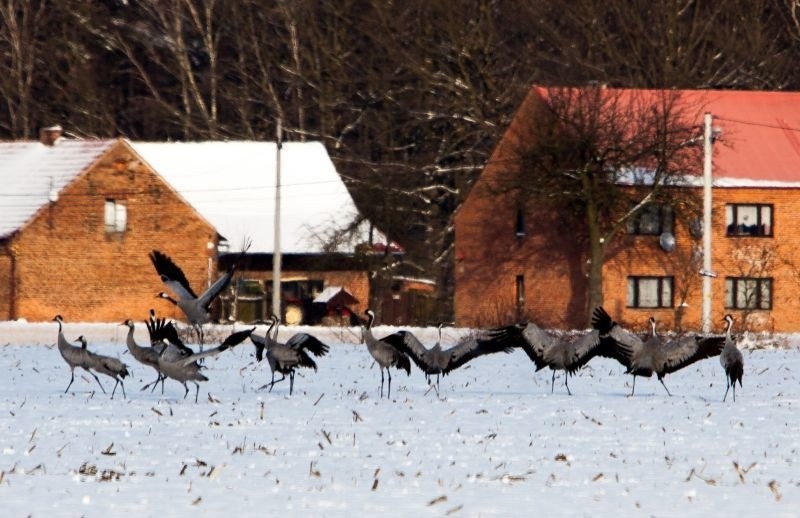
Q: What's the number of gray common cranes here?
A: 13